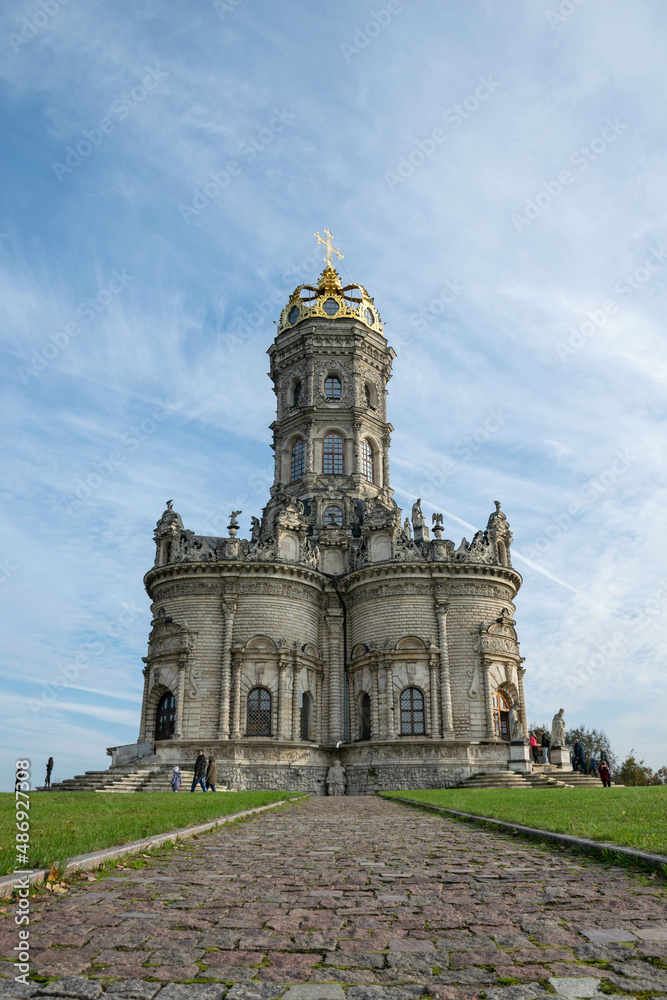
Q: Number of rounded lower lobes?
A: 2